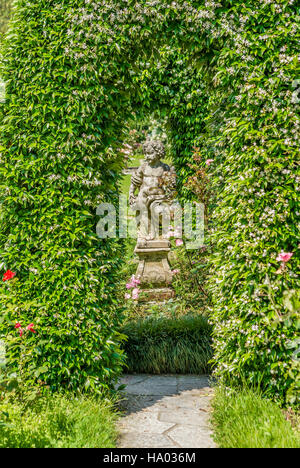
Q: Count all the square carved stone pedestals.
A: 1